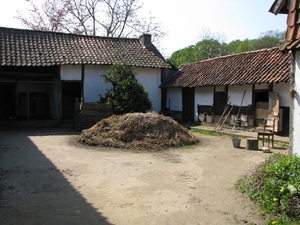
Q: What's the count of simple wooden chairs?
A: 1